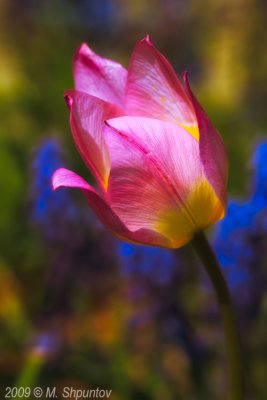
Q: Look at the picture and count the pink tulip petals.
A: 6